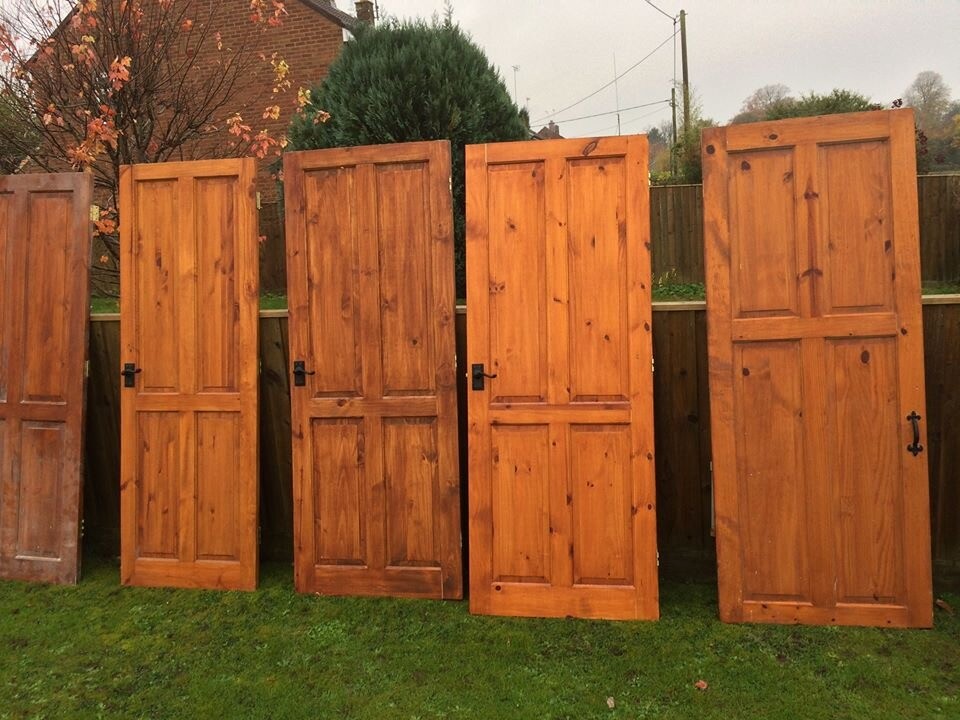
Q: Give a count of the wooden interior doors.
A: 5